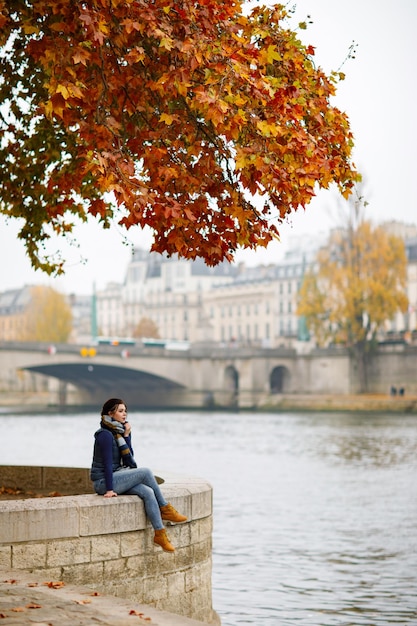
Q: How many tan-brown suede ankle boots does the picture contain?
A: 2